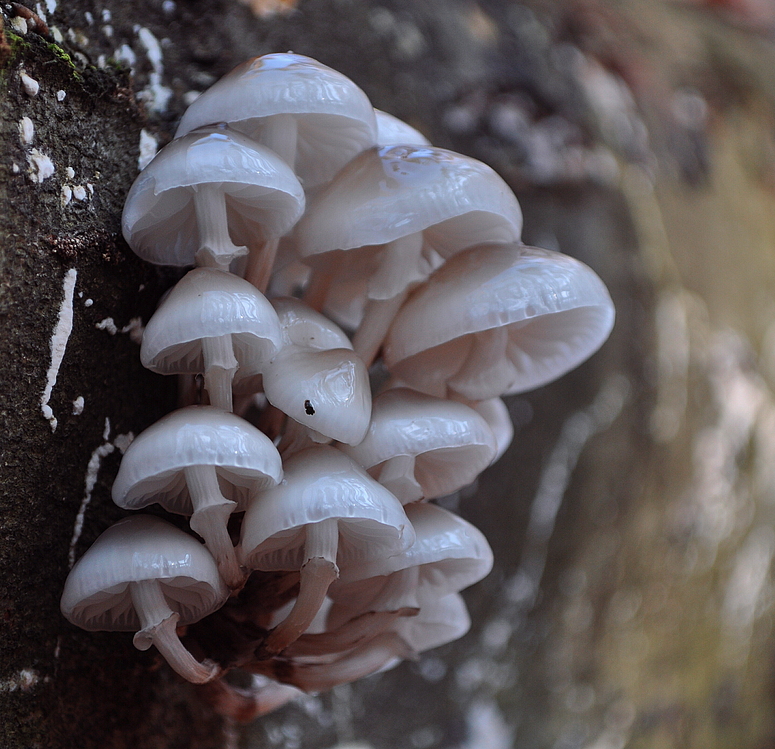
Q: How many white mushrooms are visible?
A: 15